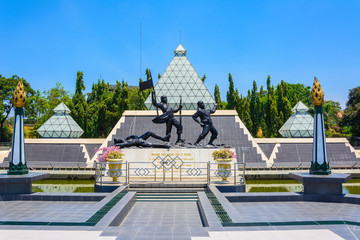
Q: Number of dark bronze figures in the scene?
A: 3